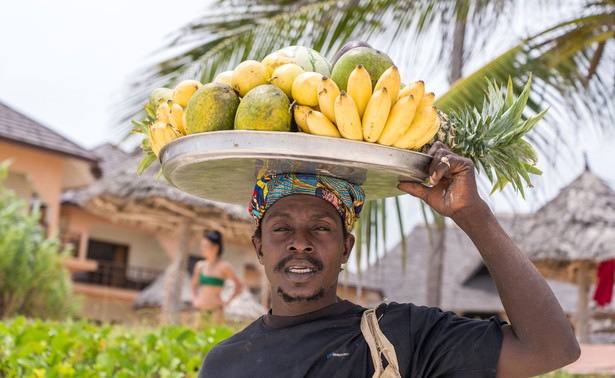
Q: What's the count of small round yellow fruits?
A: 5